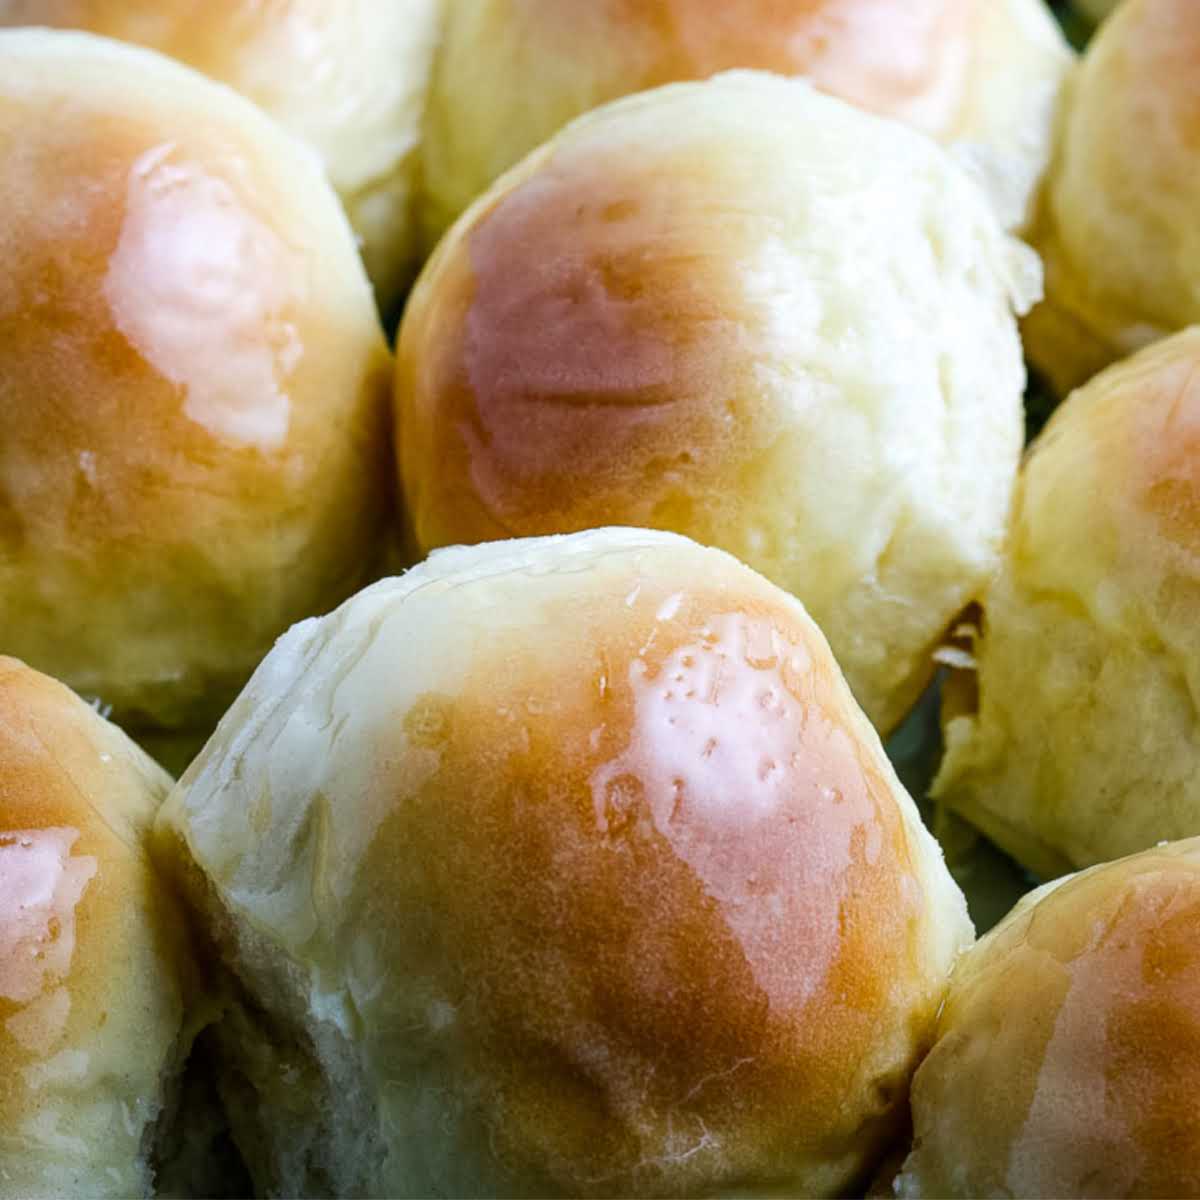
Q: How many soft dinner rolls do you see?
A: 9